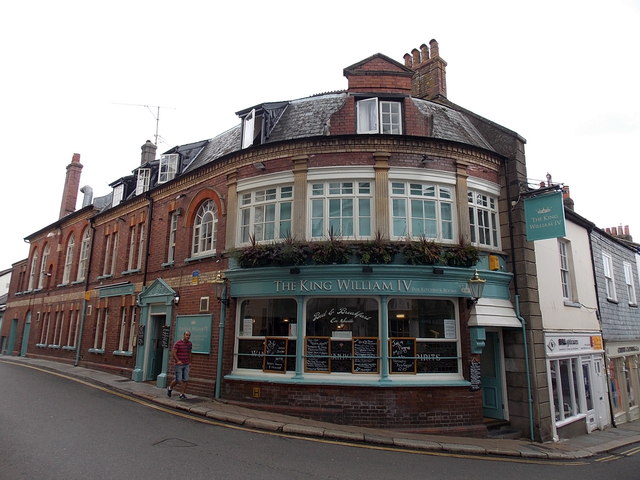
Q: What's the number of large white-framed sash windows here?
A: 4